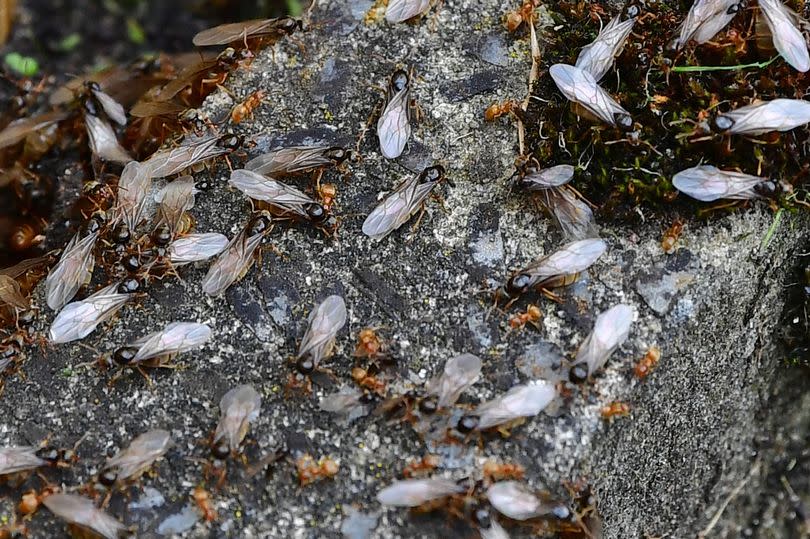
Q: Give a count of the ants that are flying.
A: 0